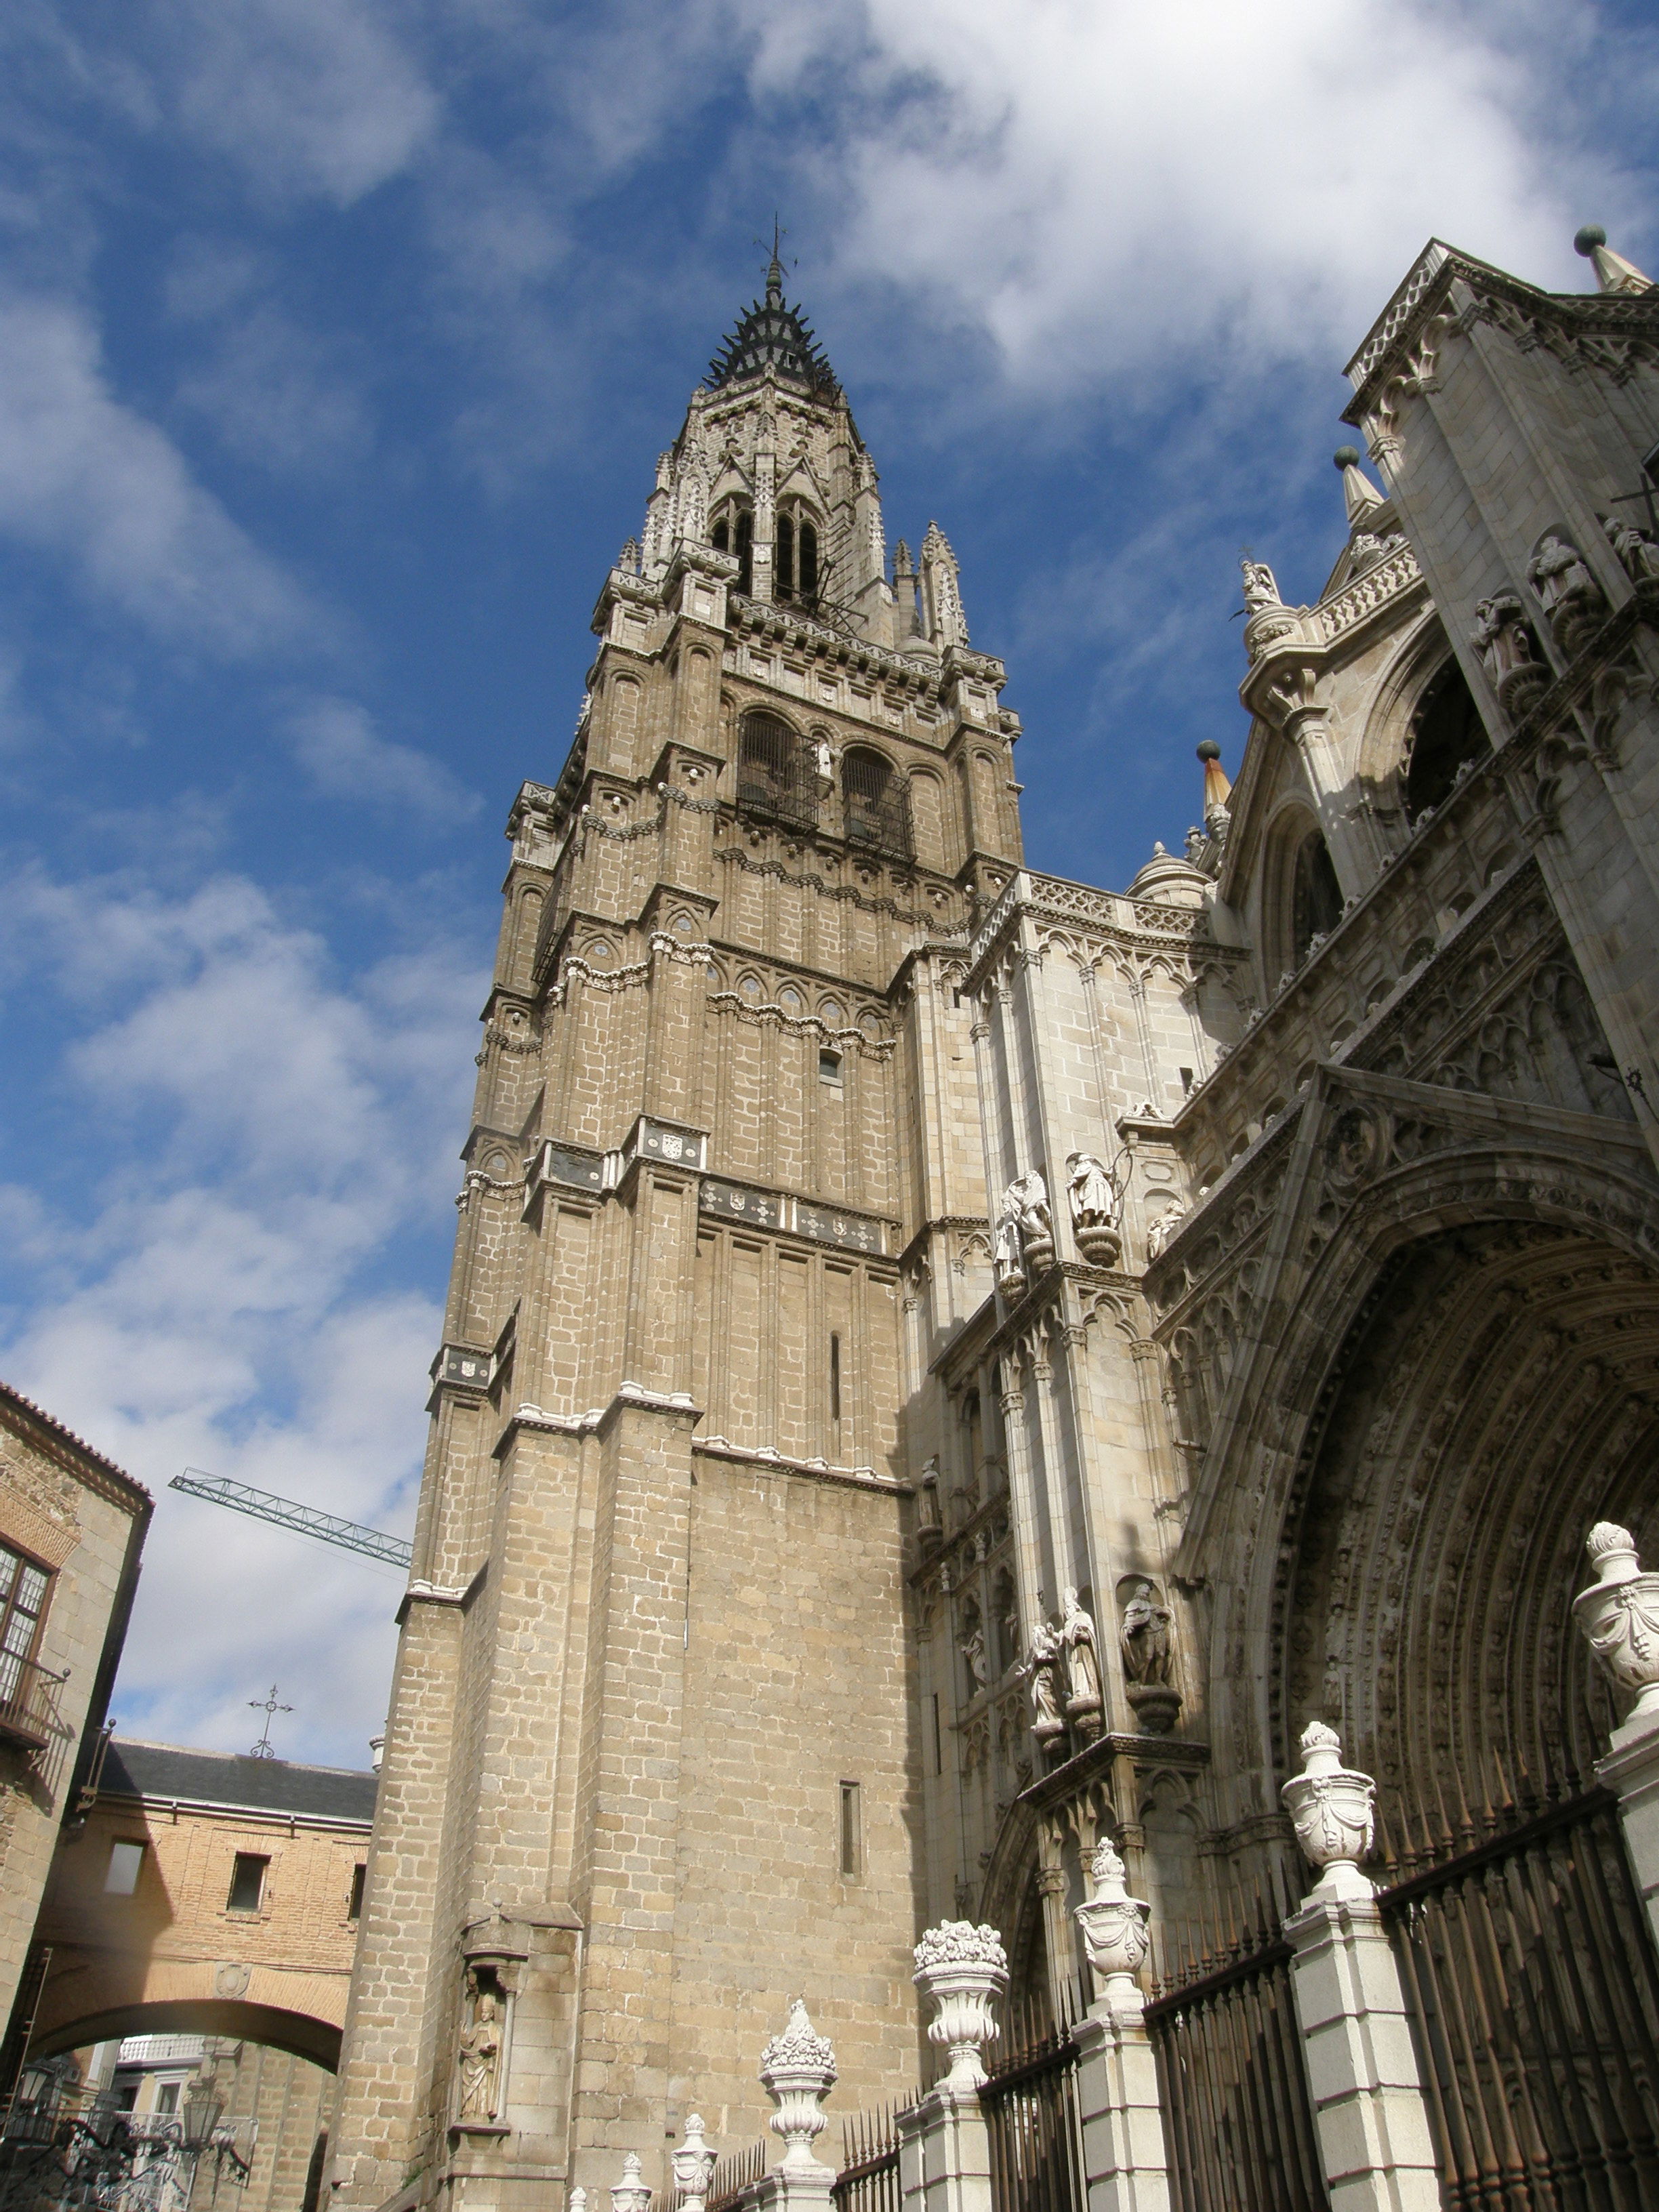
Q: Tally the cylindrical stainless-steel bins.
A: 0